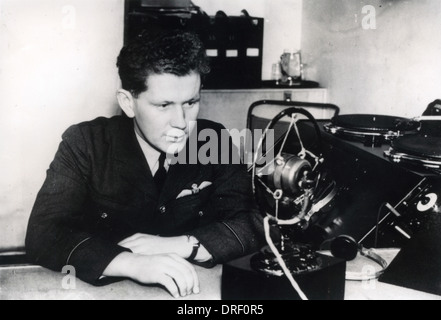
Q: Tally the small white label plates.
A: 3